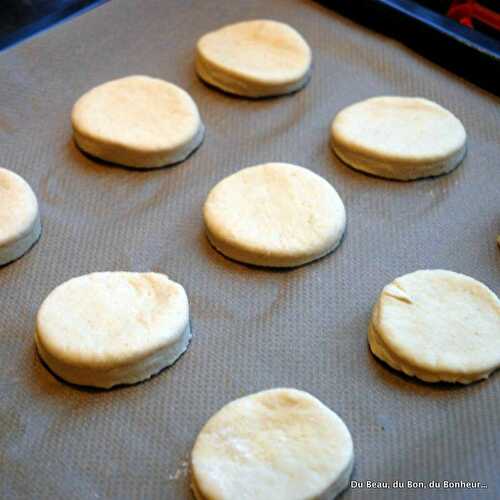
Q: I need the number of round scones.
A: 8